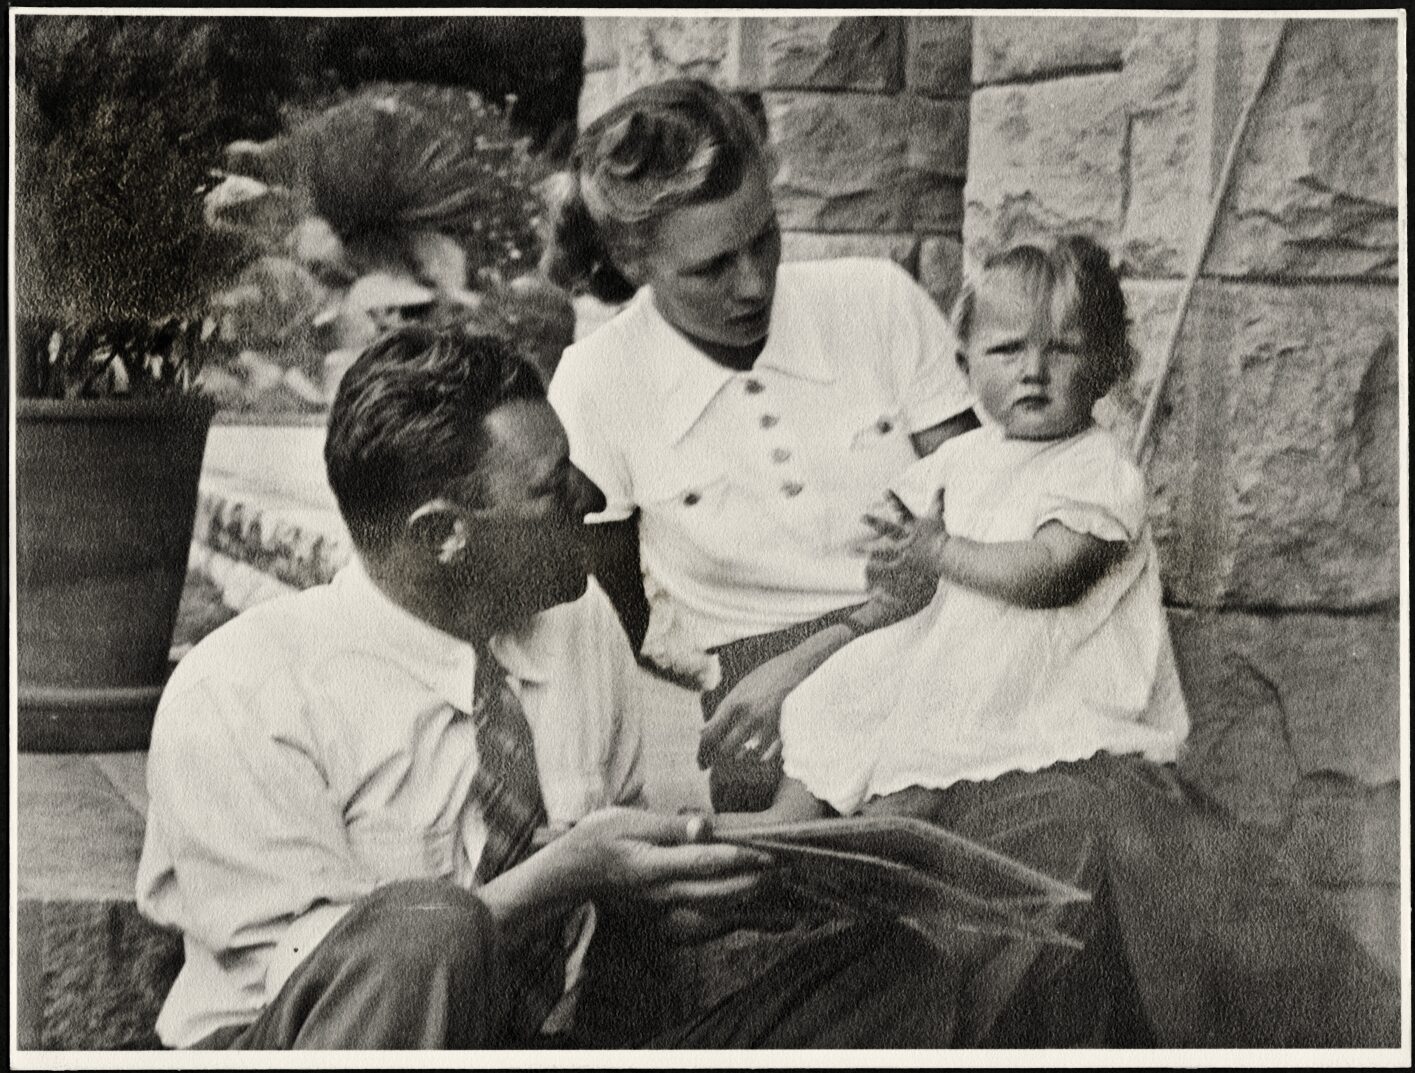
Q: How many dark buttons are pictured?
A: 6